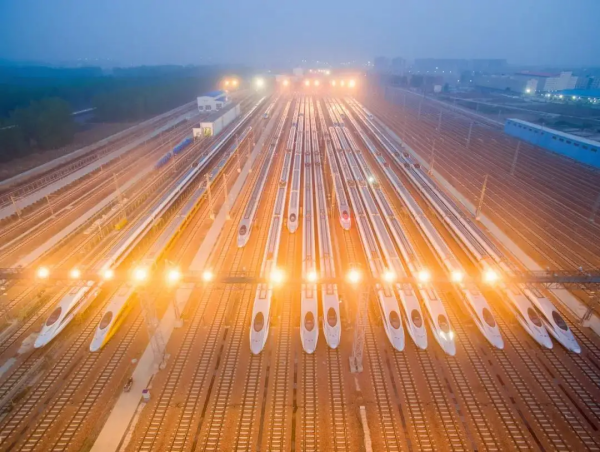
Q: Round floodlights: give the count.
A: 13